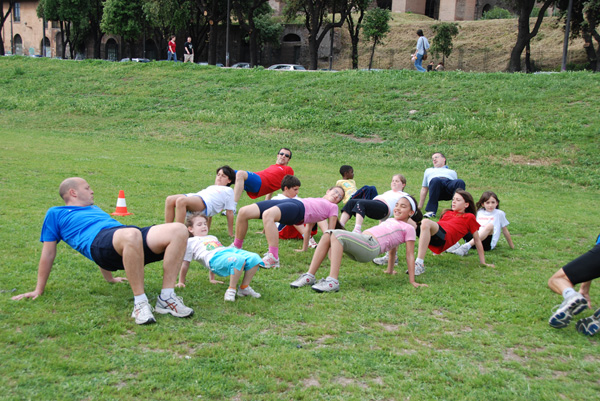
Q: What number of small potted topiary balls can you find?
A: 0